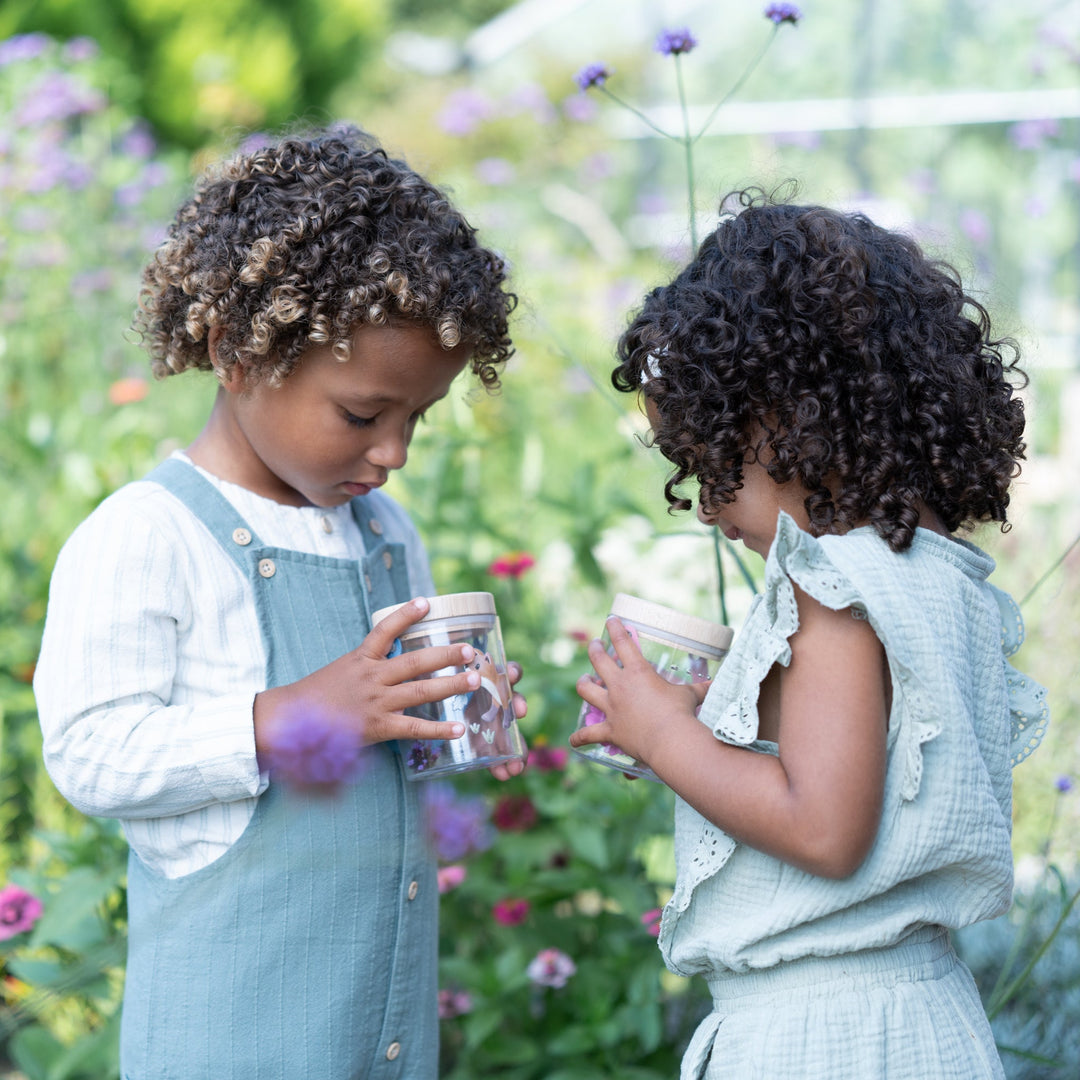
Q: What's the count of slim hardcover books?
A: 0